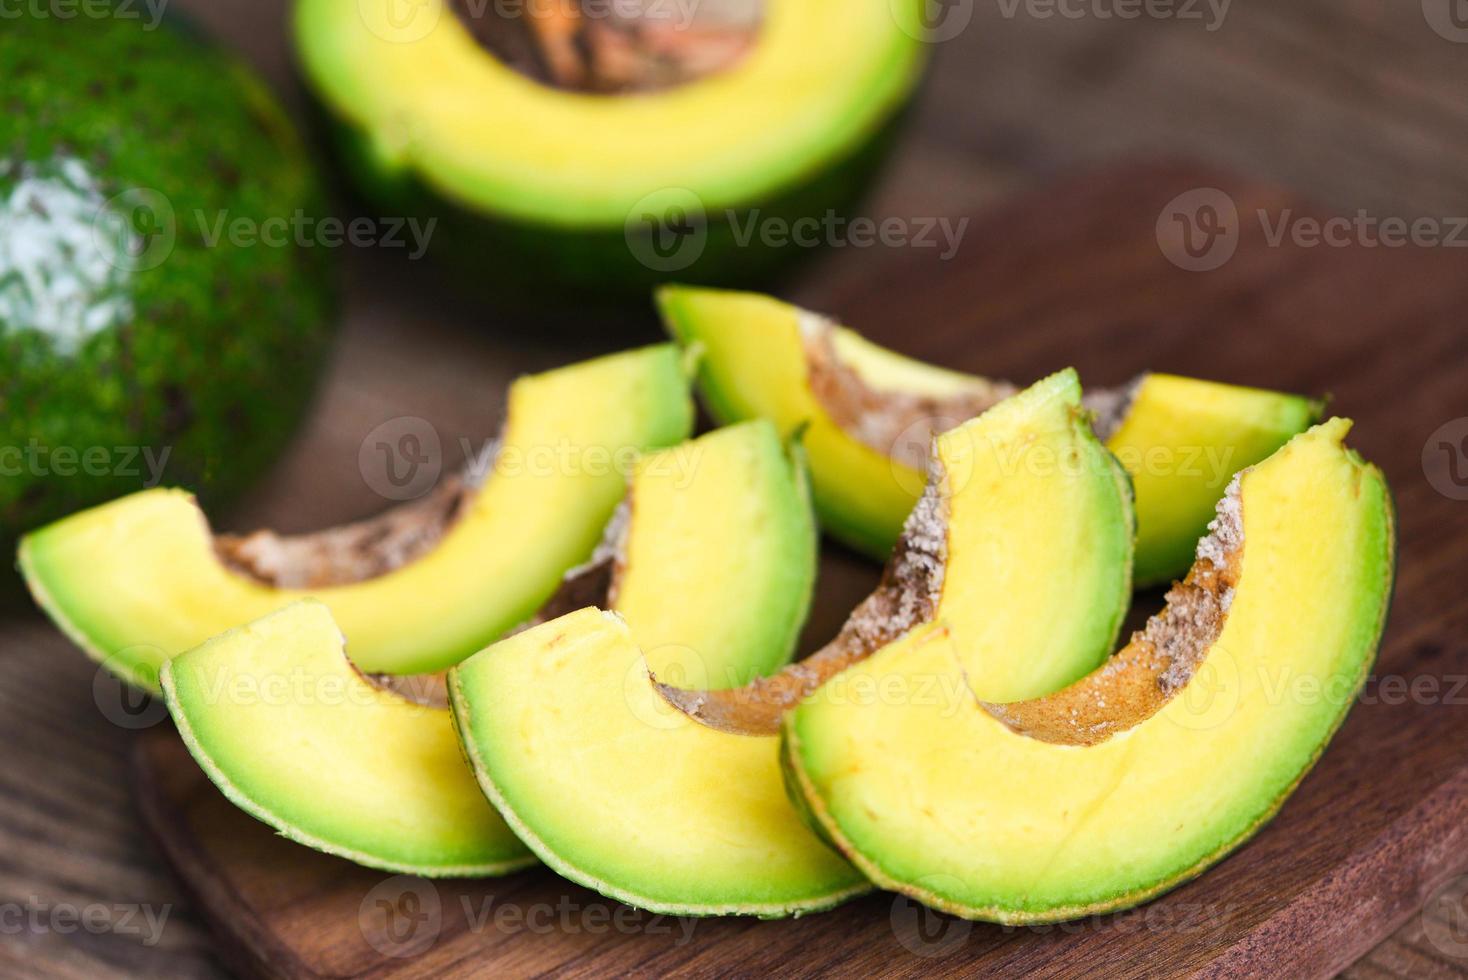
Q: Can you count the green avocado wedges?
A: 5